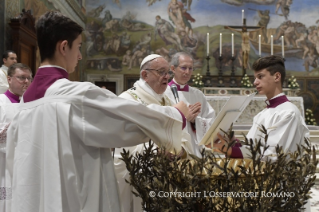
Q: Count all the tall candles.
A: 7